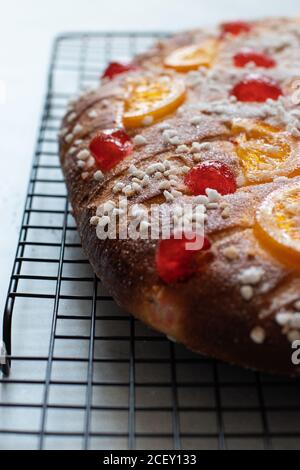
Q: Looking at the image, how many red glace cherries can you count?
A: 7